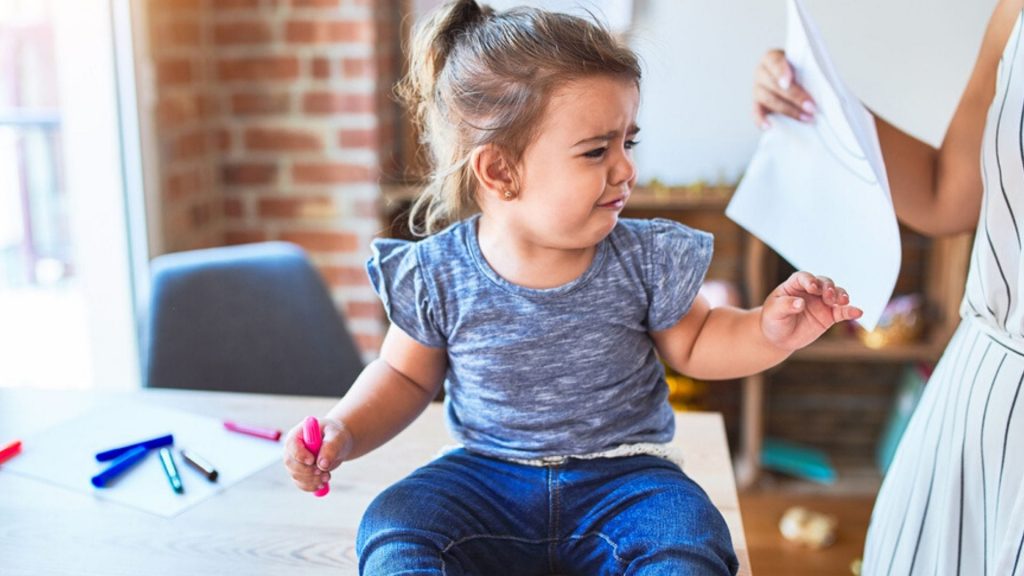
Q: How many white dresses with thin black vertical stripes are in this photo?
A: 1